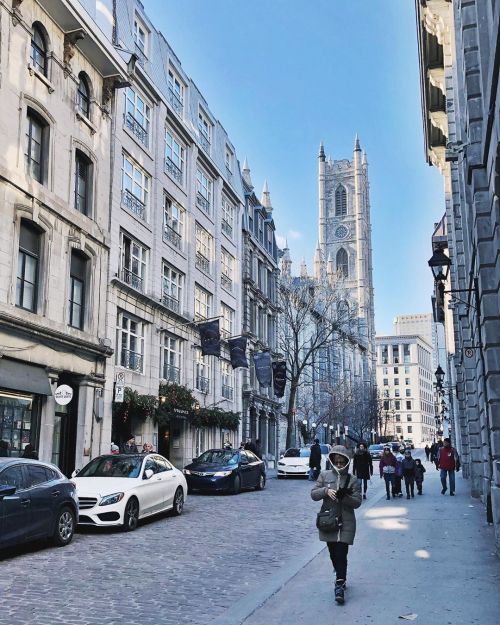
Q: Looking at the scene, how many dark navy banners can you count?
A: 4